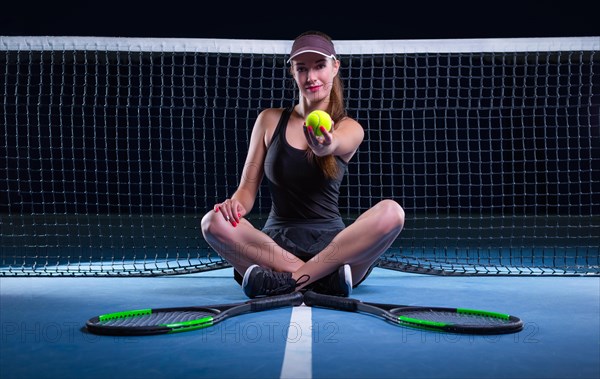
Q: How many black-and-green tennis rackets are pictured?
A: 2